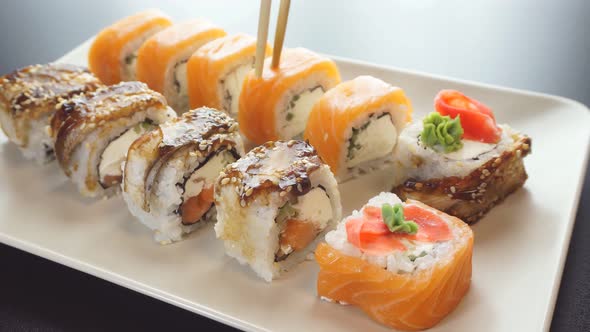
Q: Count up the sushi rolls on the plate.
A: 11